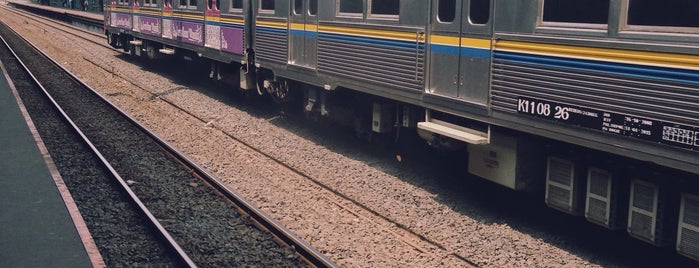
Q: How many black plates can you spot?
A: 1